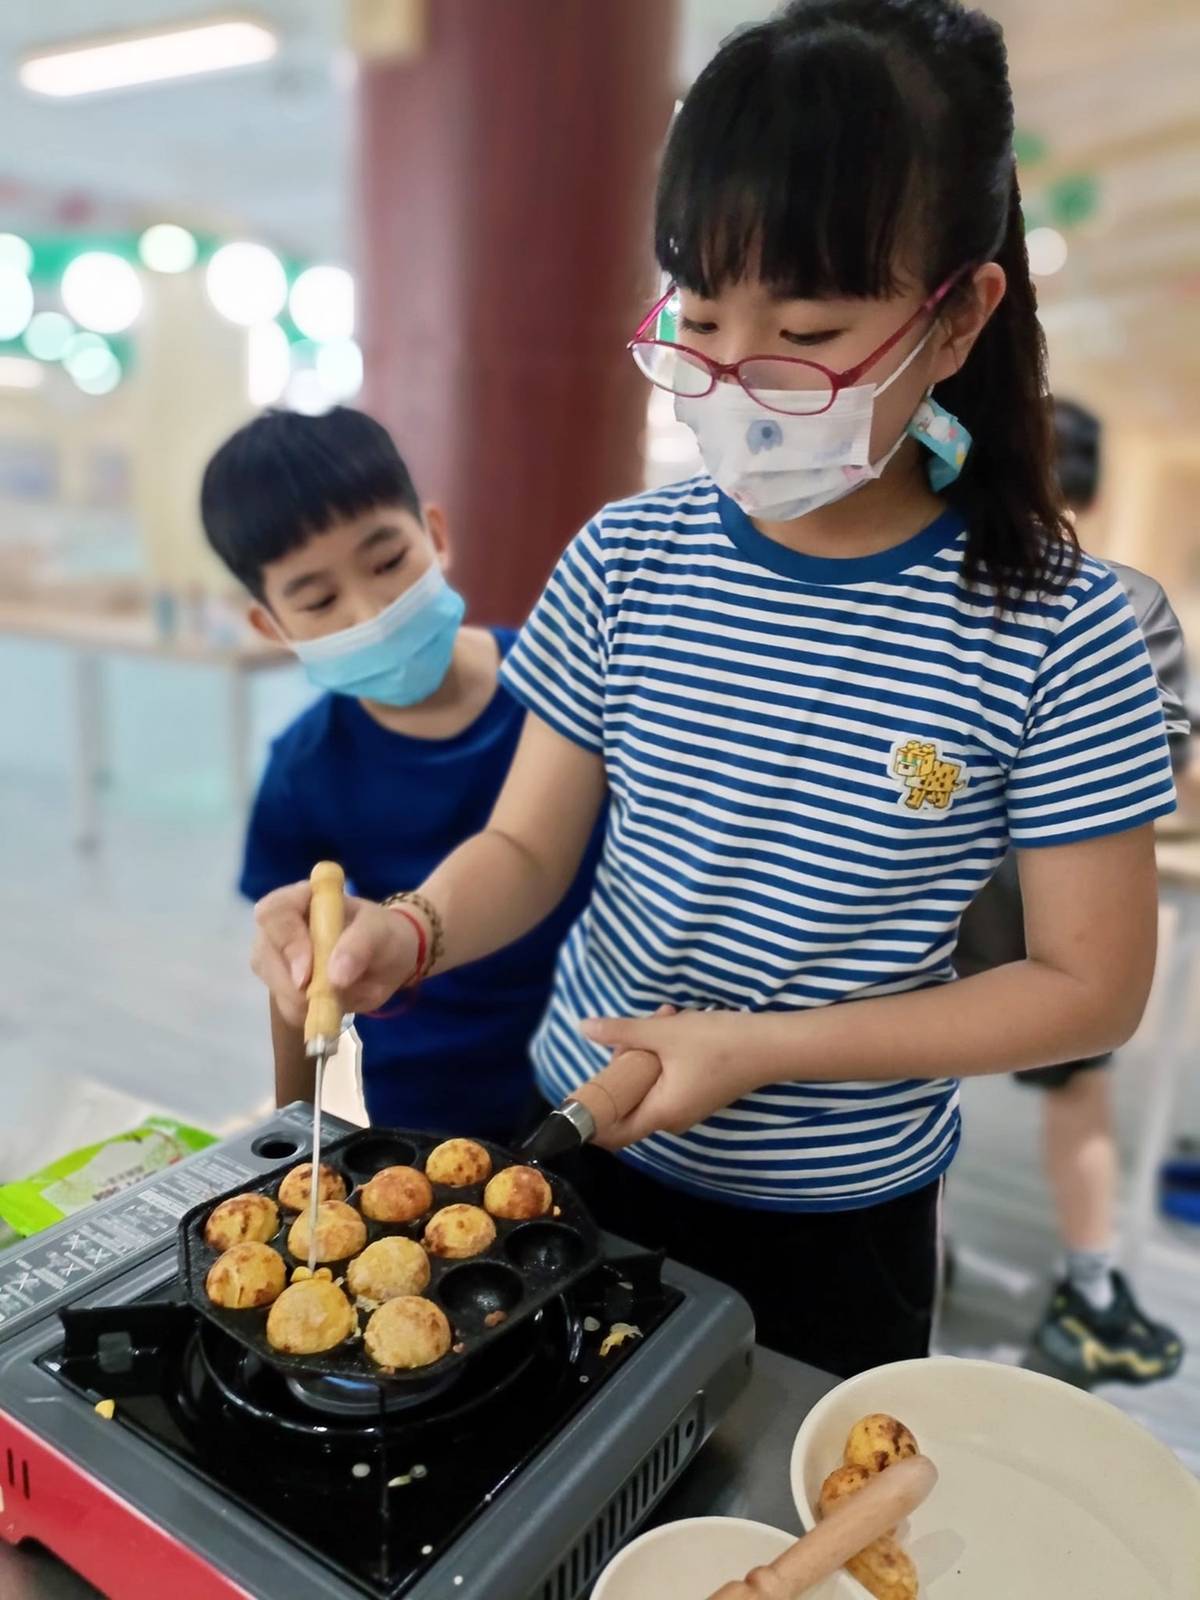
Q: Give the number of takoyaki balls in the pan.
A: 11